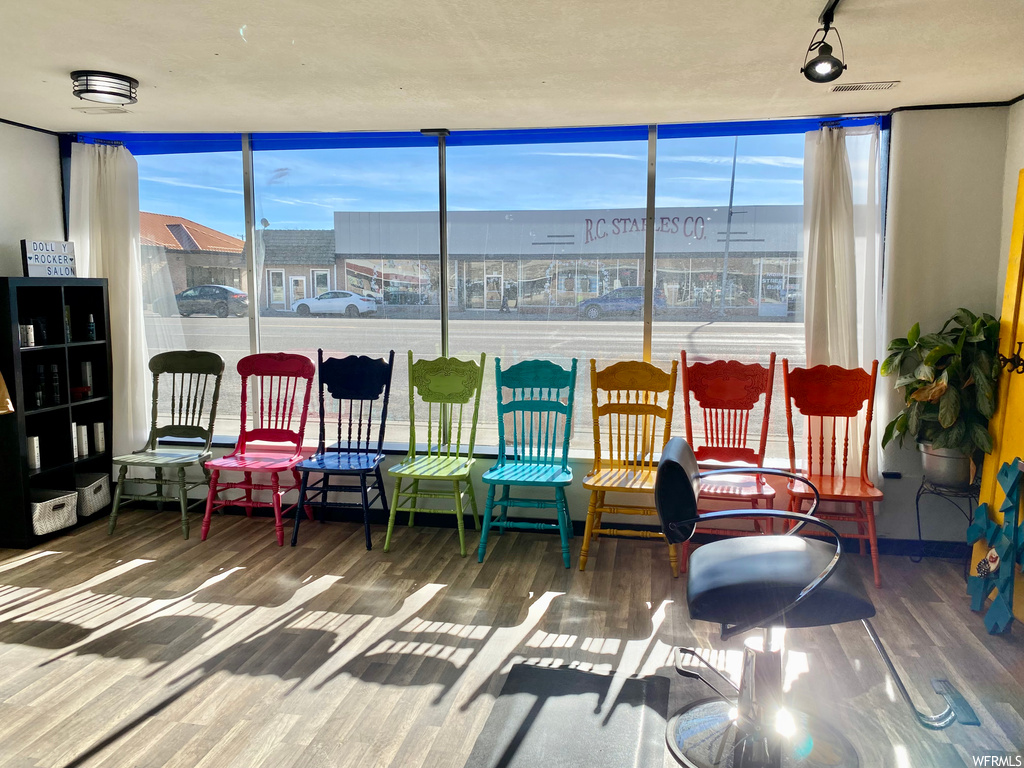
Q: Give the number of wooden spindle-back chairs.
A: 8